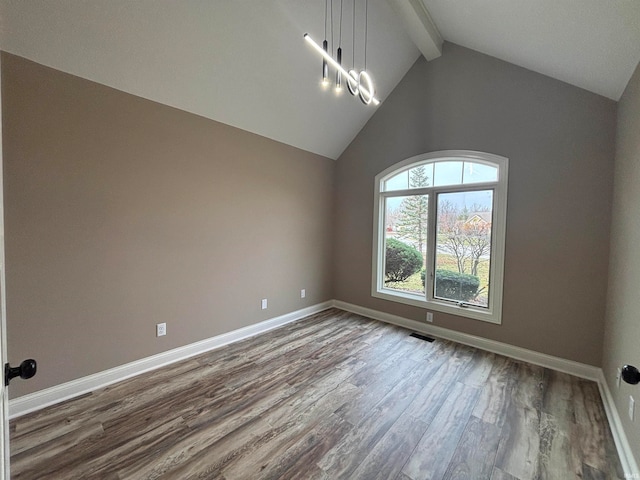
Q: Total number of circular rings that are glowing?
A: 2